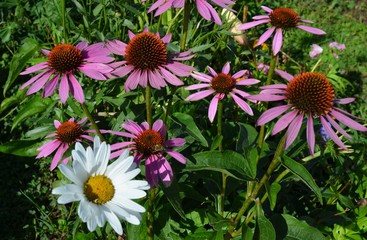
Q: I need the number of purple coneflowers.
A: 8